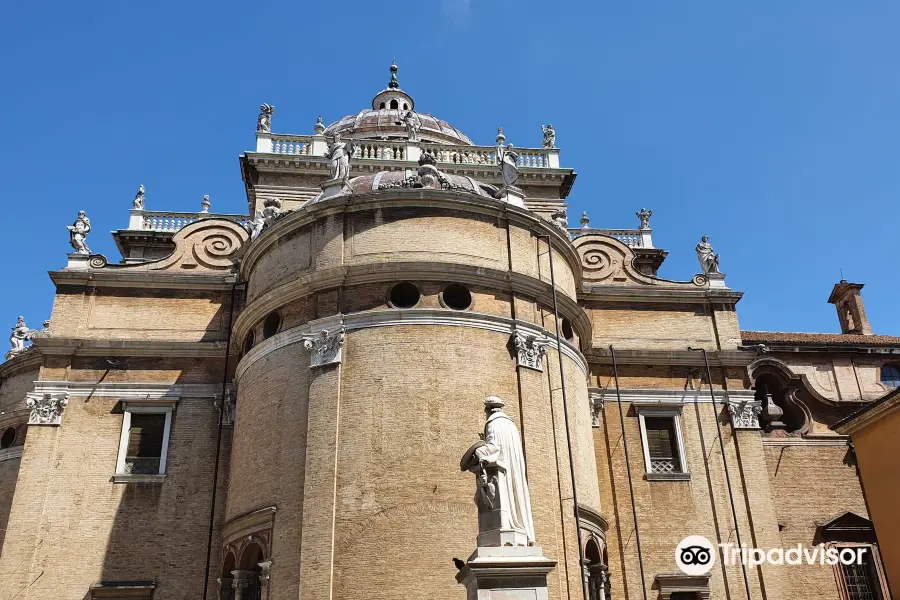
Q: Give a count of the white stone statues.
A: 11